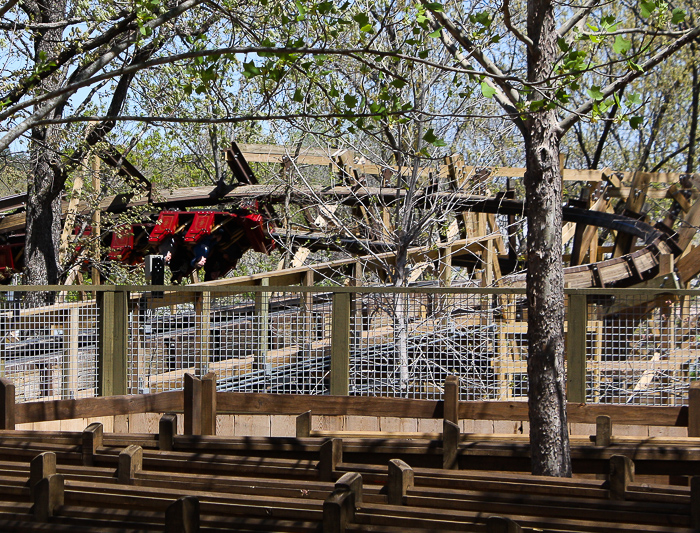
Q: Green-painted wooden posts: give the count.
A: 3